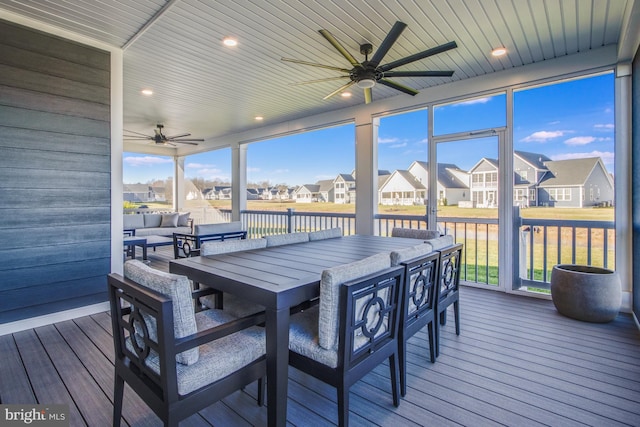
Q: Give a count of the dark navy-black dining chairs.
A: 8